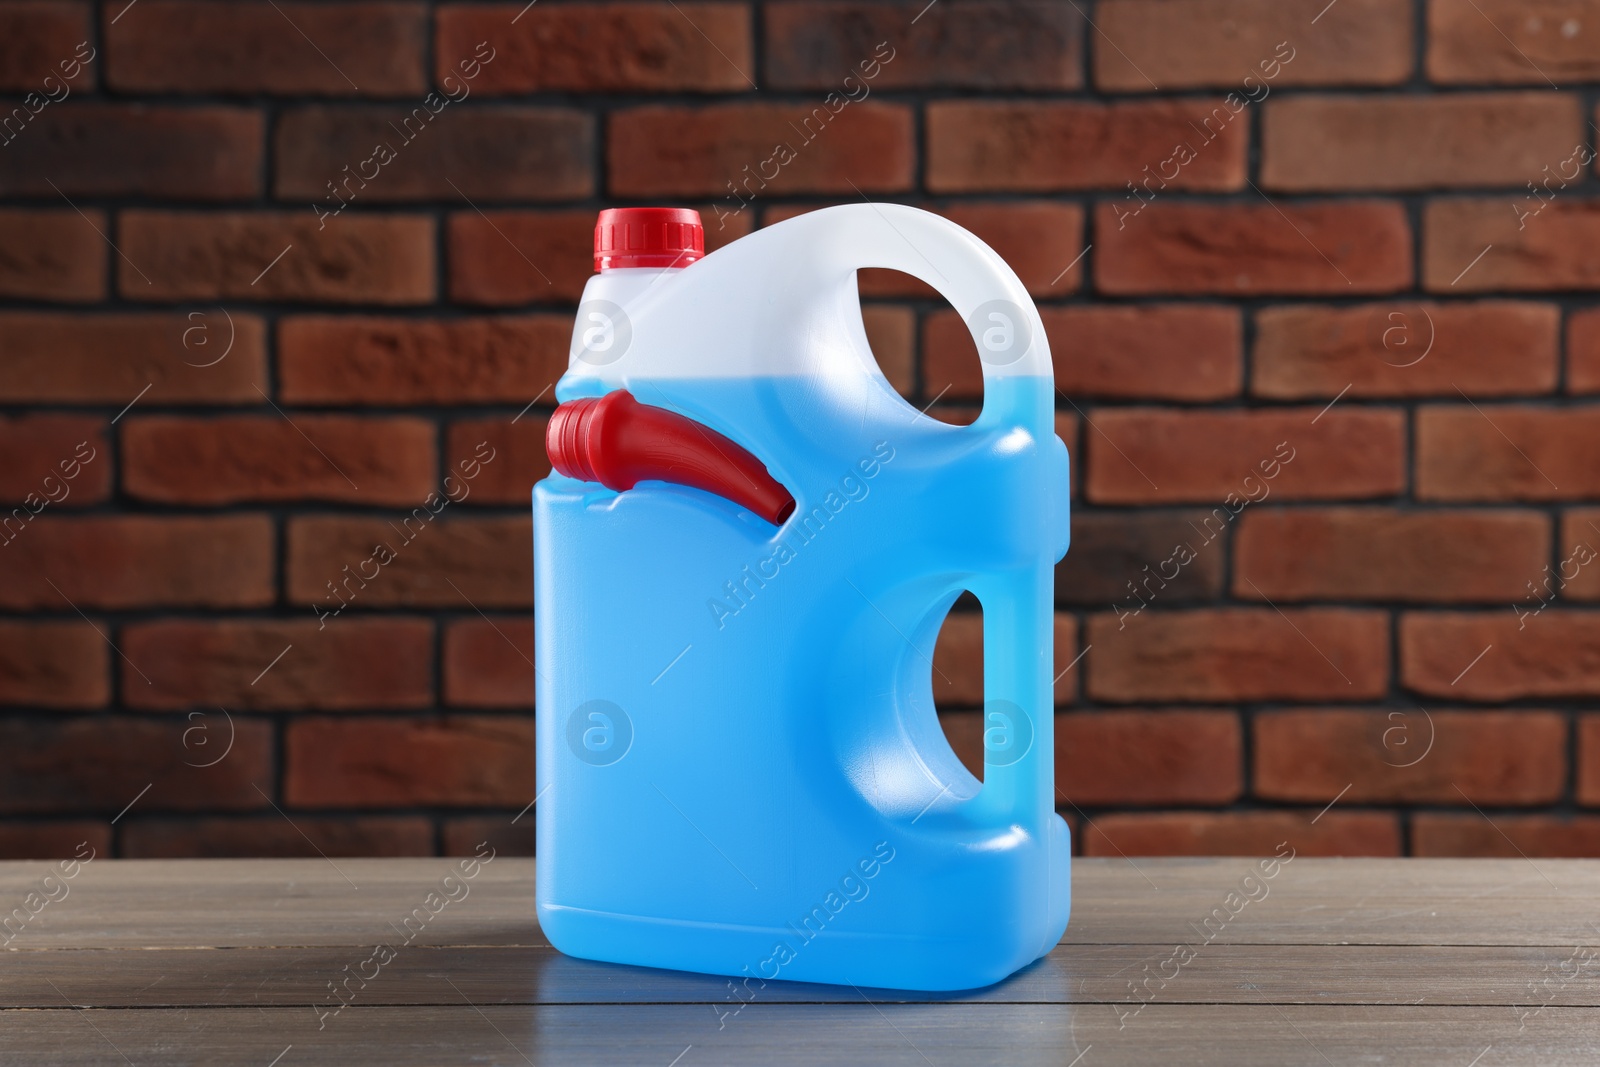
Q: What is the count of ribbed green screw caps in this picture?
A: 0